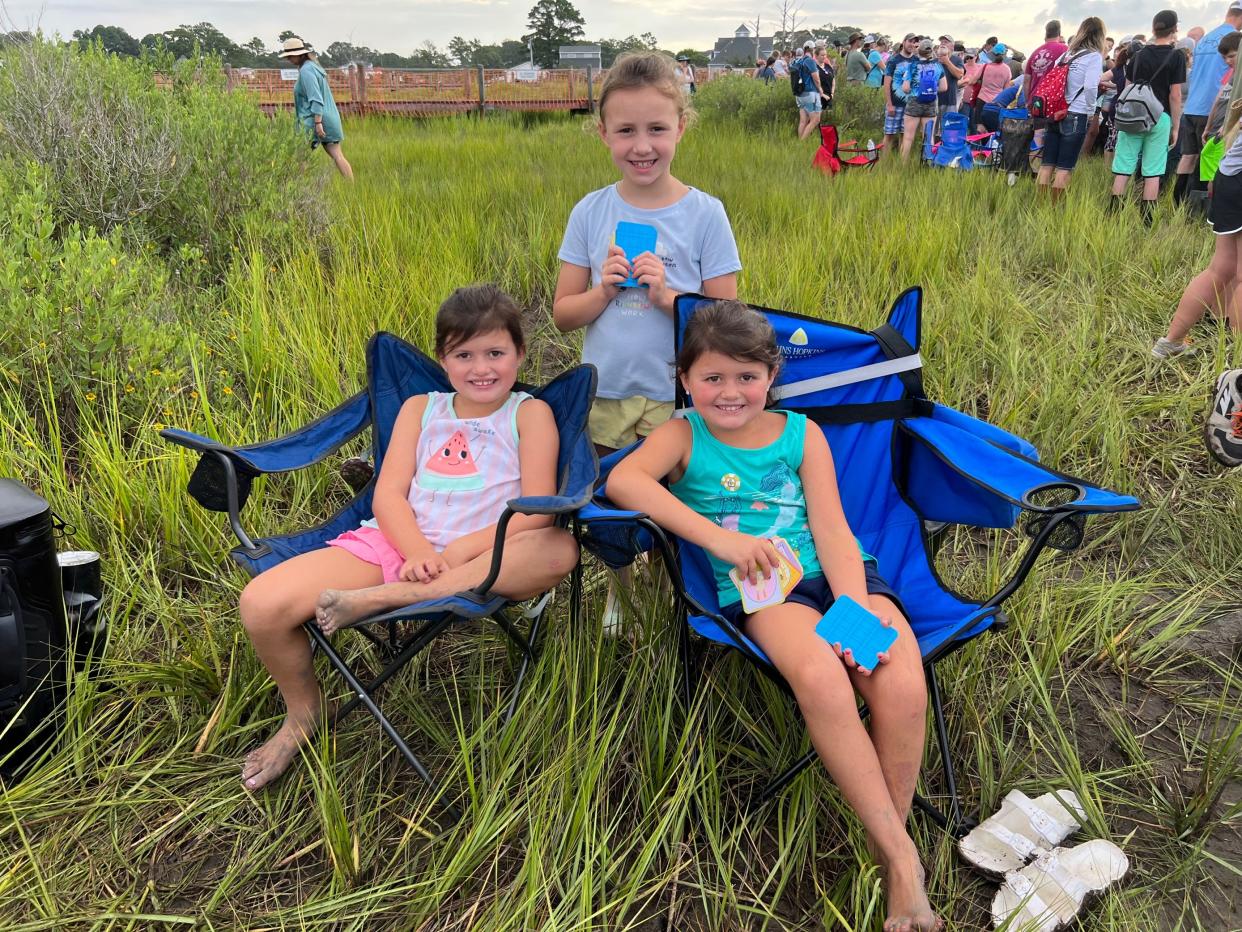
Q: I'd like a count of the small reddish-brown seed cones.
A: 0